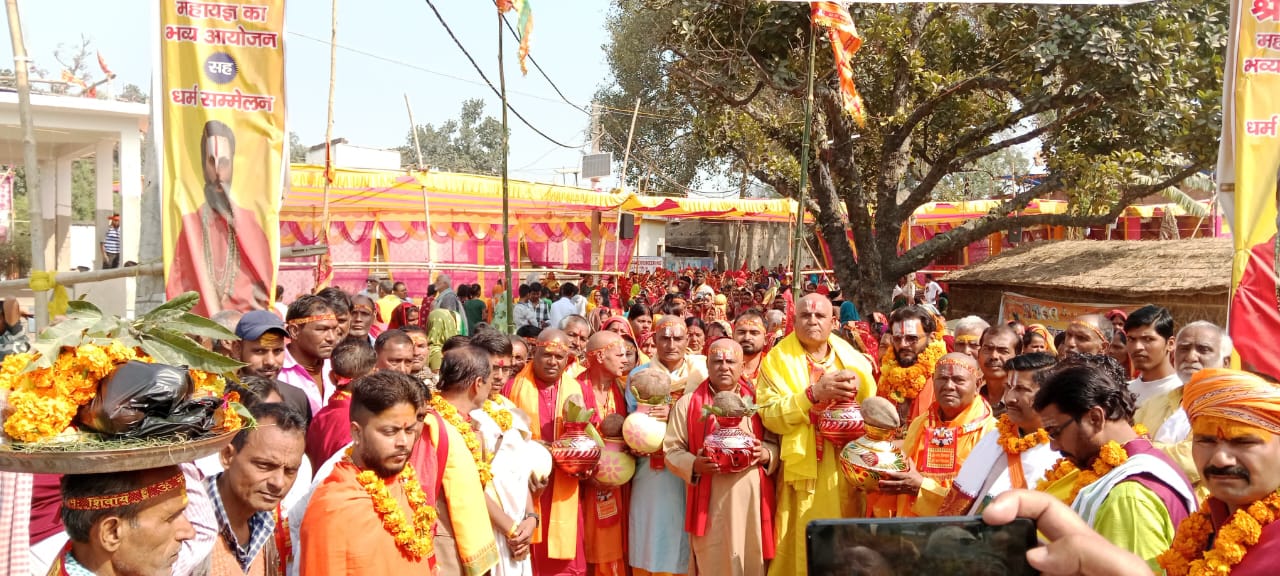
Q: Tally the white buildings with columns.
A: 1